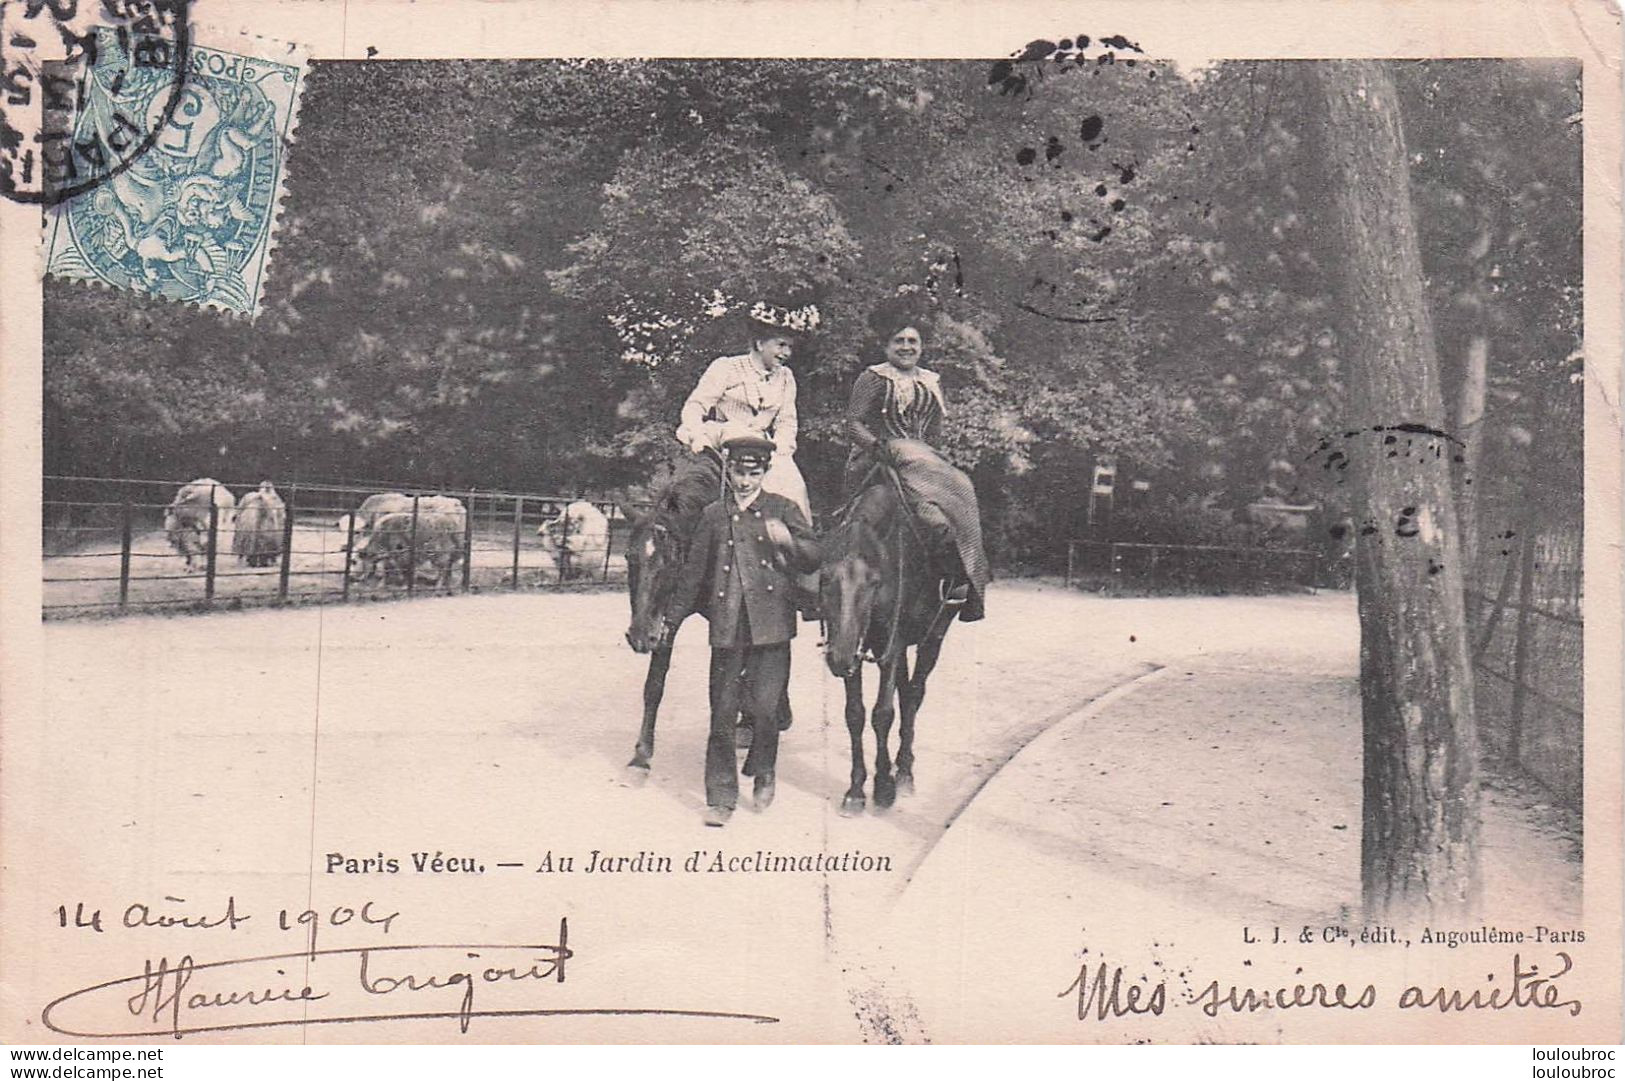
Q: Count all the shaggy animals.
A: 5